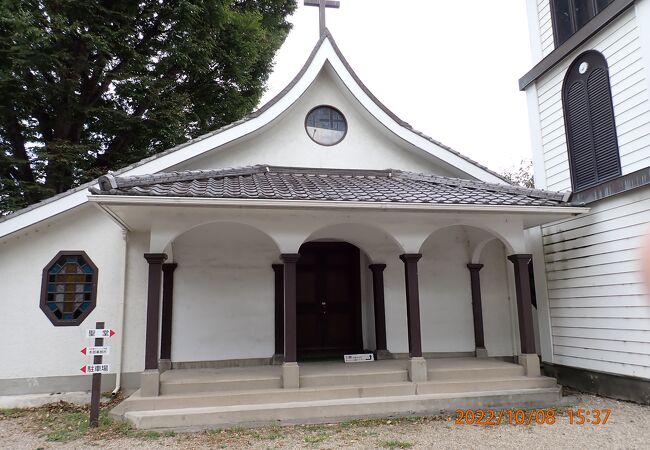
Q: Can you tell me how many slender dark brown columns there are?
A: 8